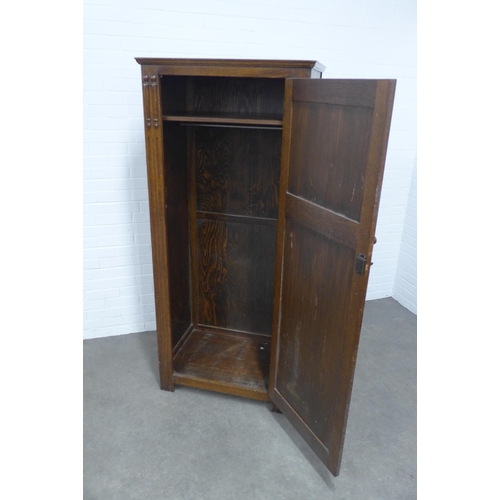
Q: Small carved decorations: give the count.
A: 4